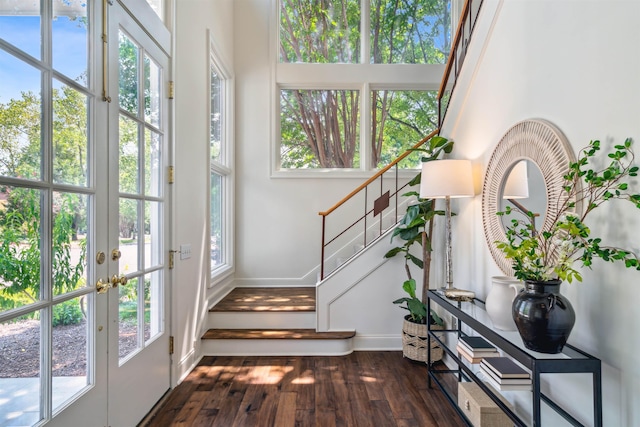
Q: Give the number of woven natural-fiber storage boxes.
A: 1